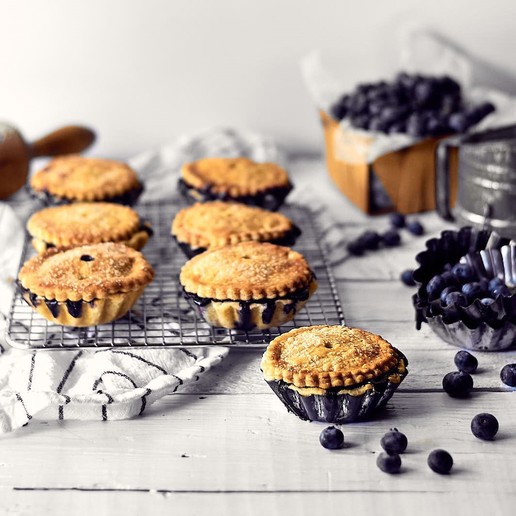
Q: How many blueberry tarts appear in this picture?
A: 7